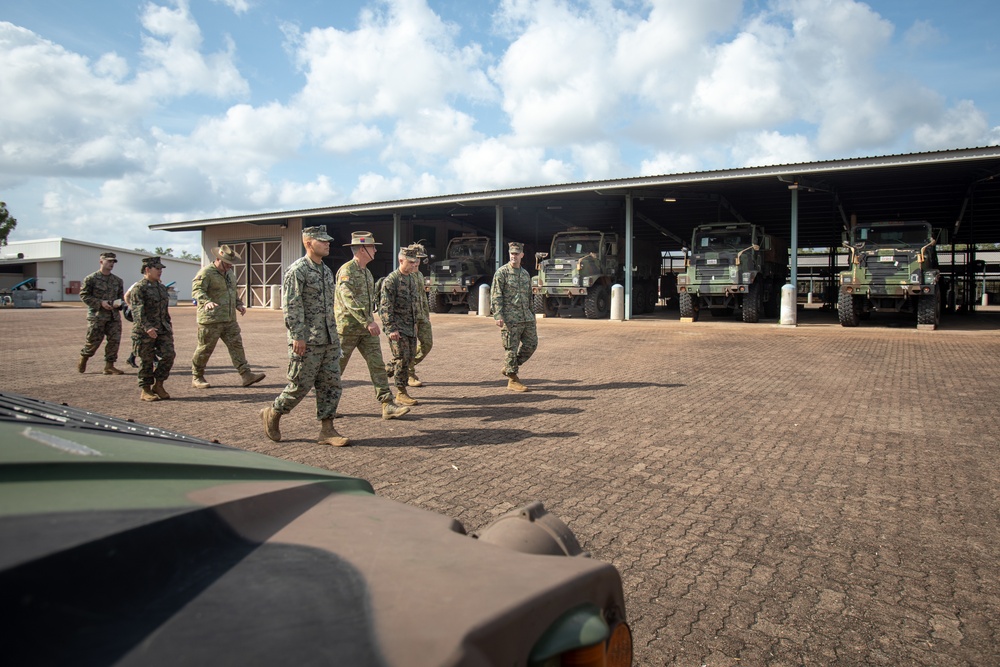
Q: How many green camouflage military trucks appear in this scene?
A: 4